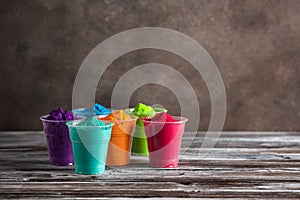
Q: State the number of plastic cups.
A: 6